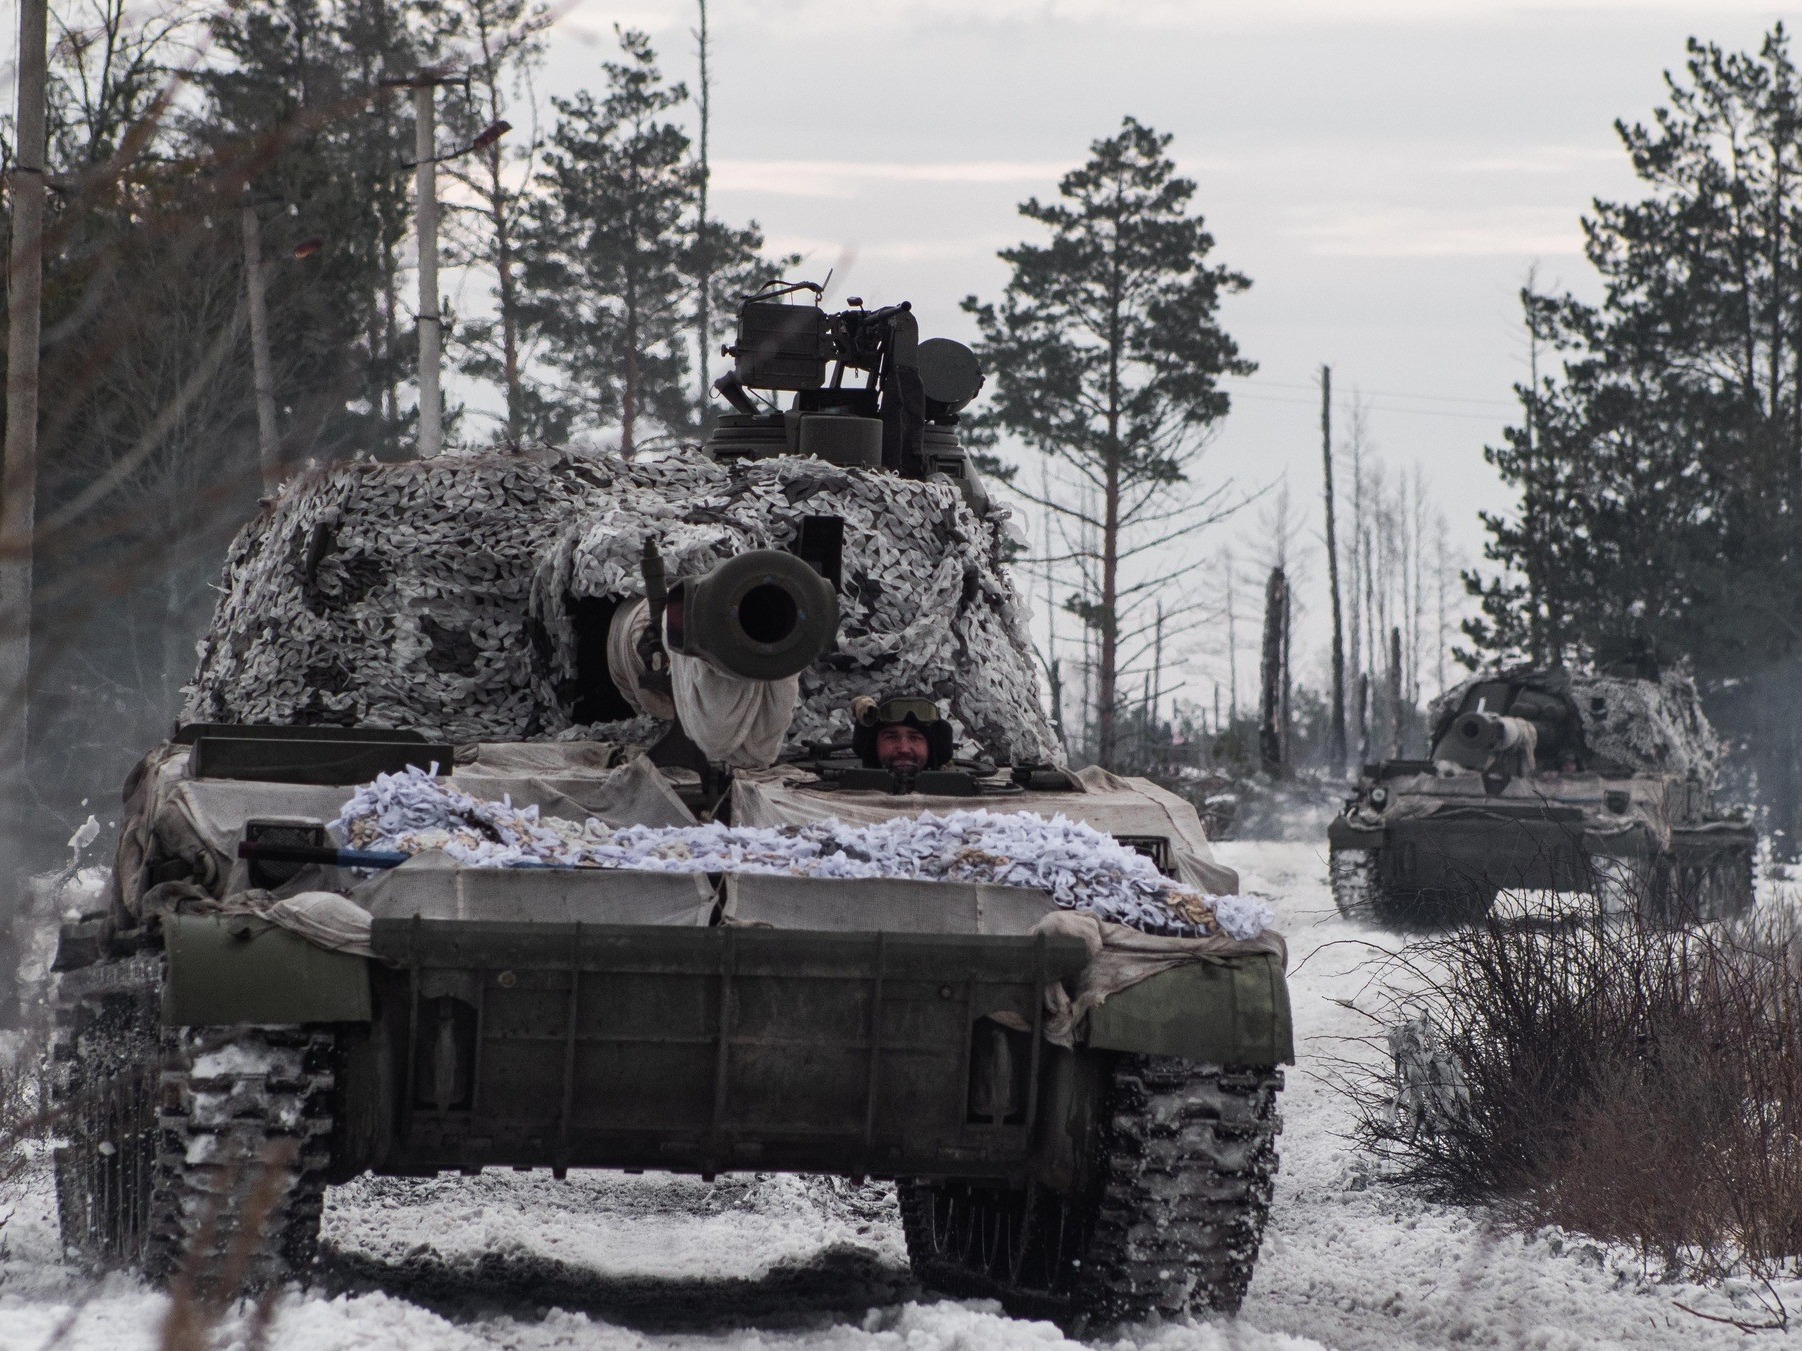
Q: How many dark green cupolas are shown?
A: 1